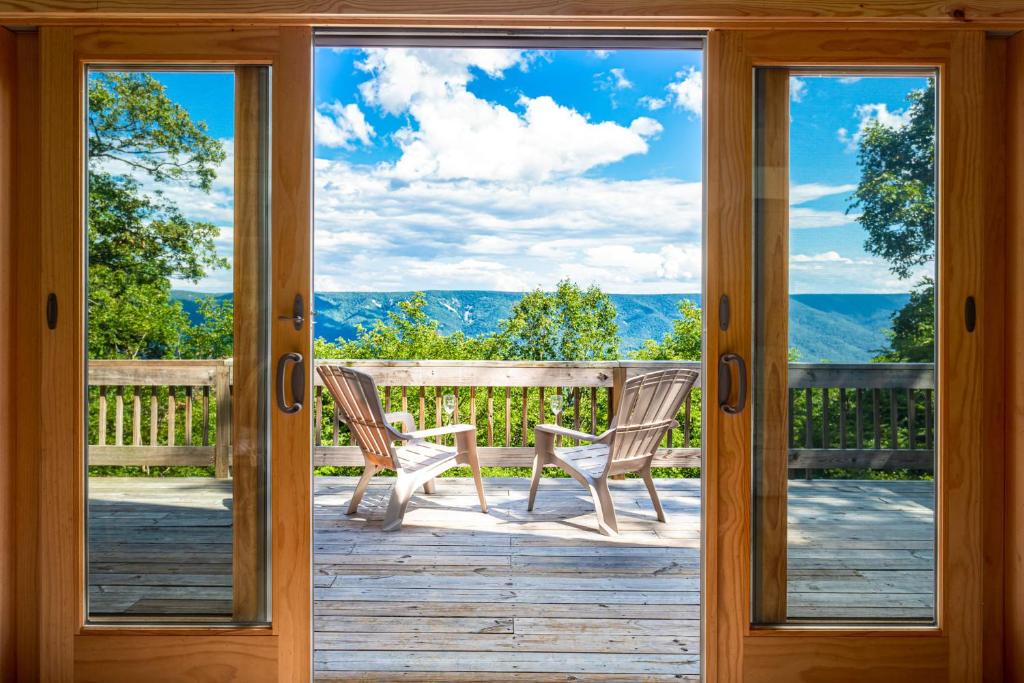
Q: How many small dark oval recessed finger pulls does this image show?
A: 2